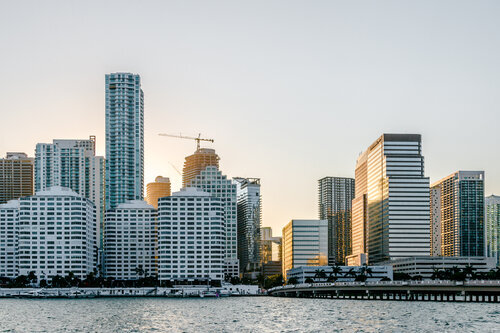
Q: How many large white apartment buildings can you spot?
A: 4